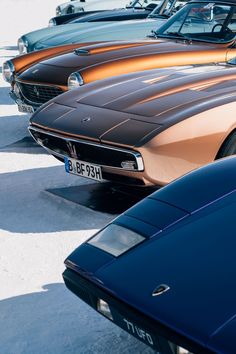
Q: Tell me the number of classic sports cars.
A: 6